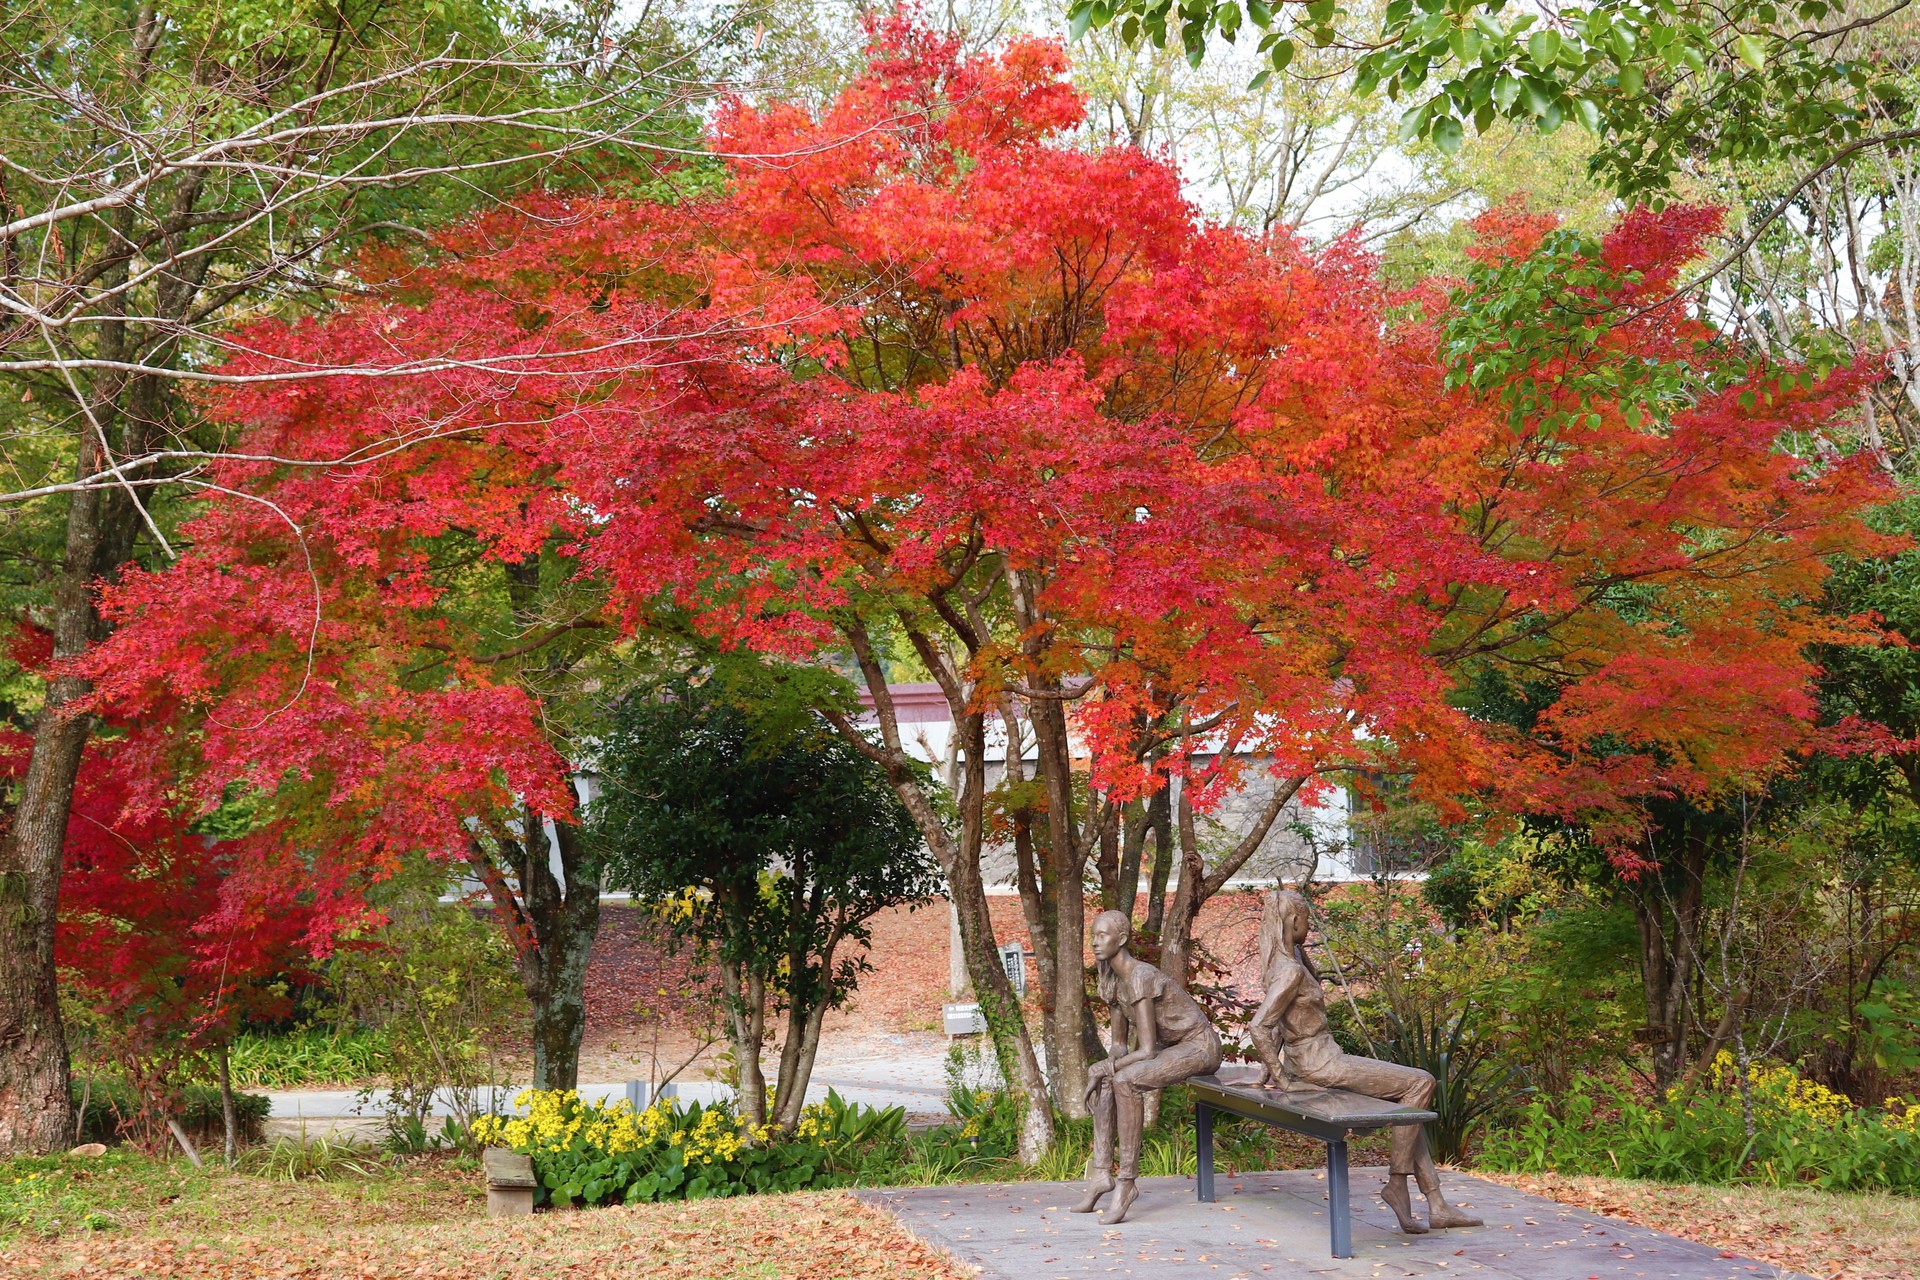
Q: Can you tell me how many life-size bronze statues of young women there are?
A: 2